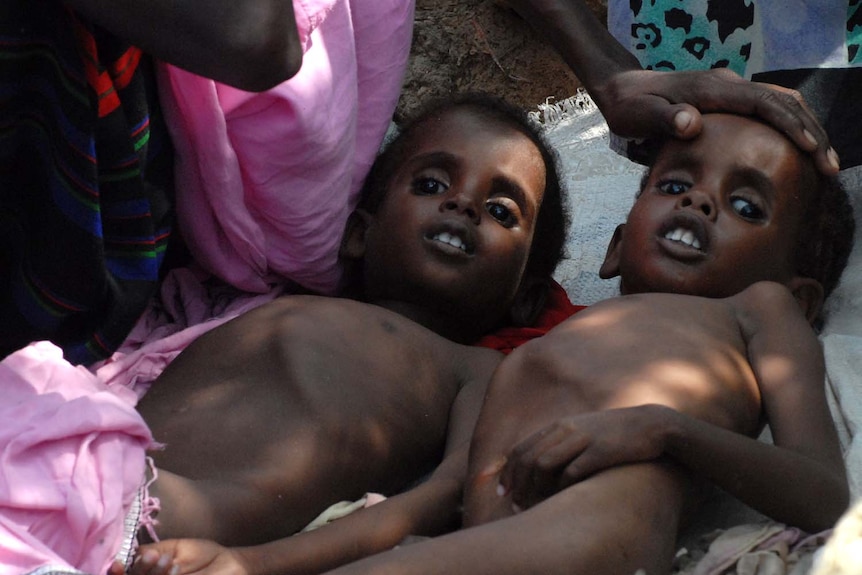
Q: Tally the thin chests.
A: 2